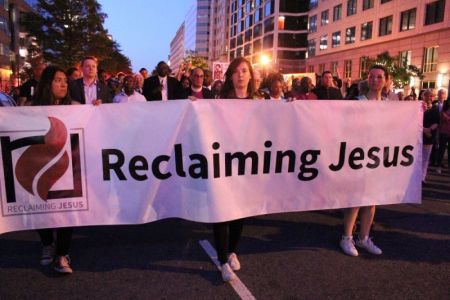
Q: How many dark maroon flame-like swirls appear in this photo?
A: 2